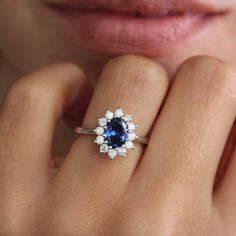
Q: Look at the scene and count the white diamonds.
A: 12